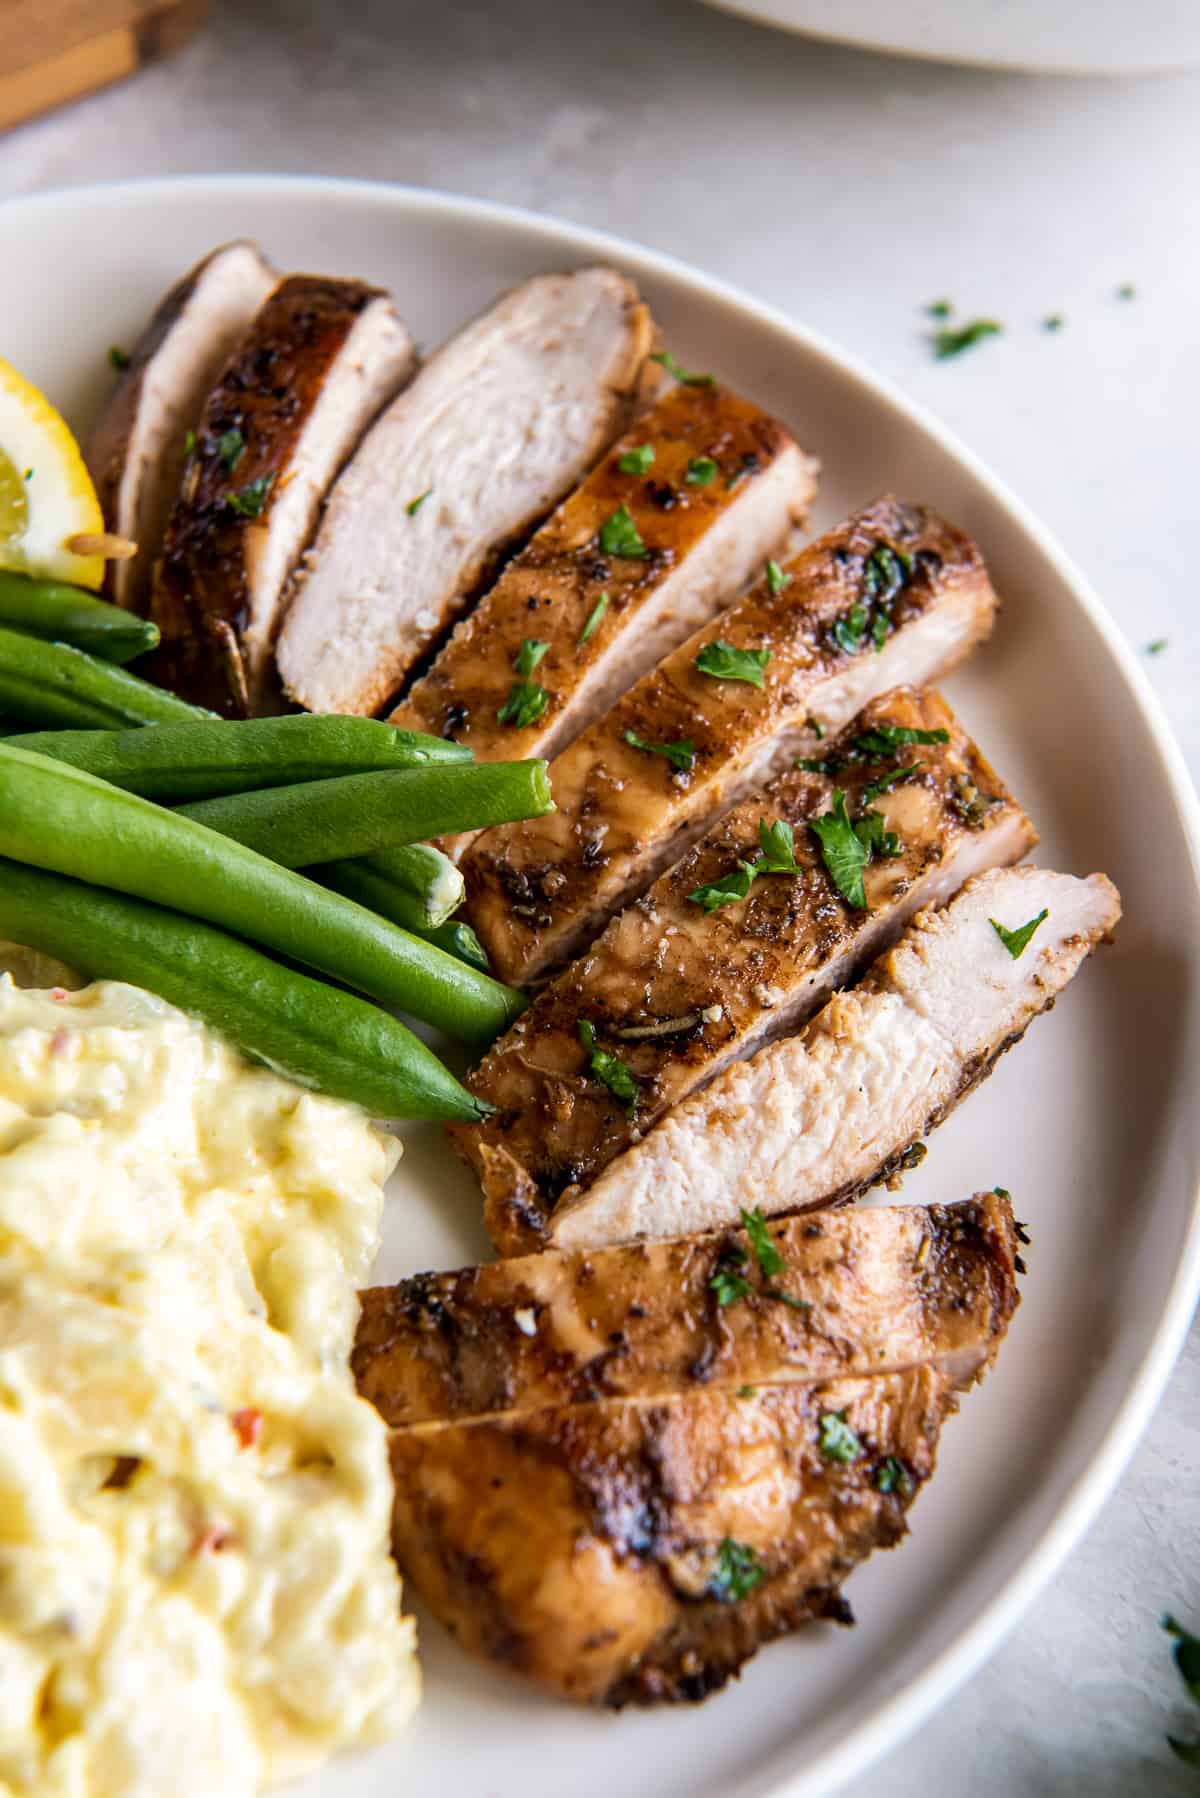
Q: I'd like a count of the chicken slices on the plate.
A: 9